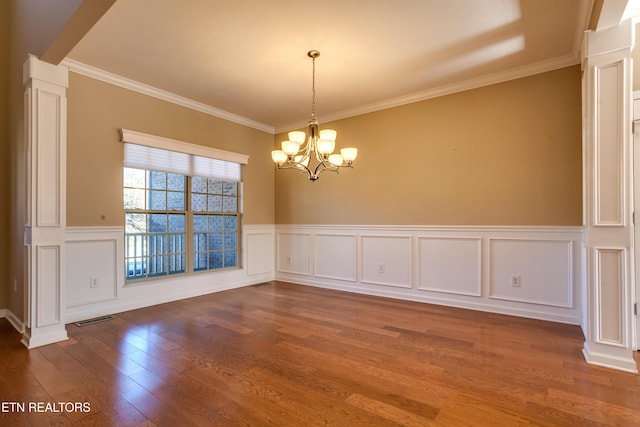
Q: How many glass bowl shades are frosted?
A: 8